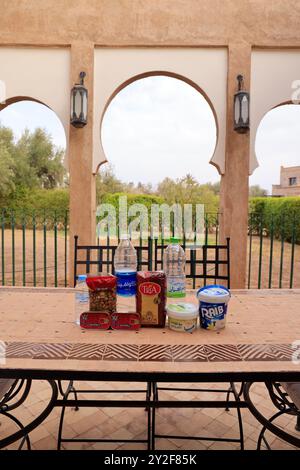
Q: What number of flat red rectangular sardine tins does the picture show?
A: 2